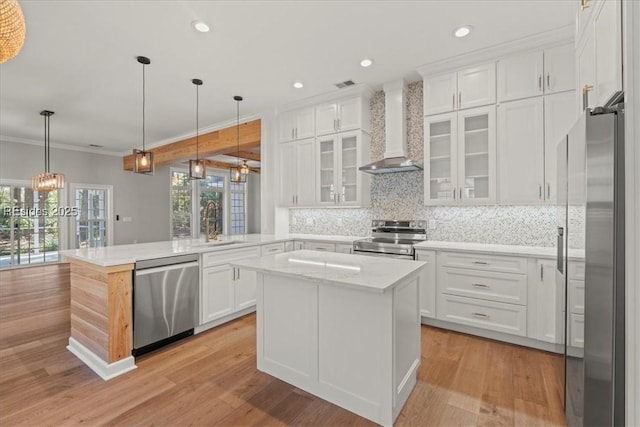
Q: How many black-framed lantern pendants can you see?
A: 3